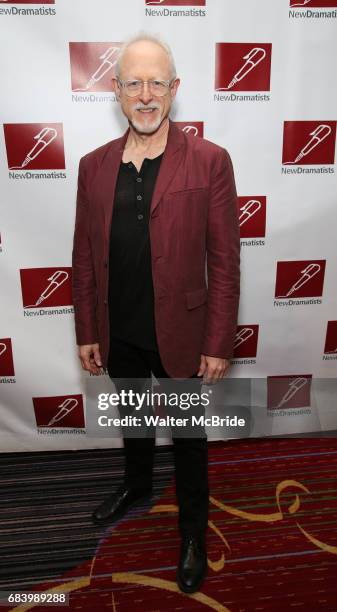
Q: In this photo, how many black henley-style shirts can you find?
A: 1